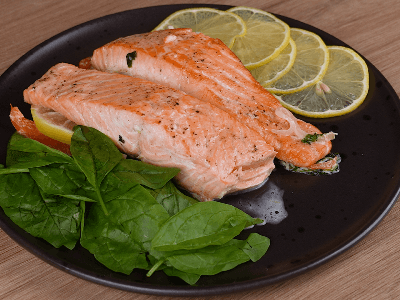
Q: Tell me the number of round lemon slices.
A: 5